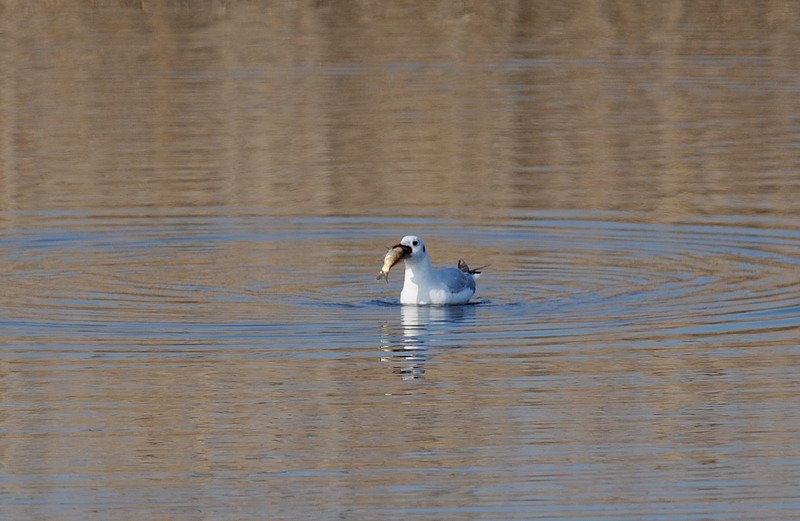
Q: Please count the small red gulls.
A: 0